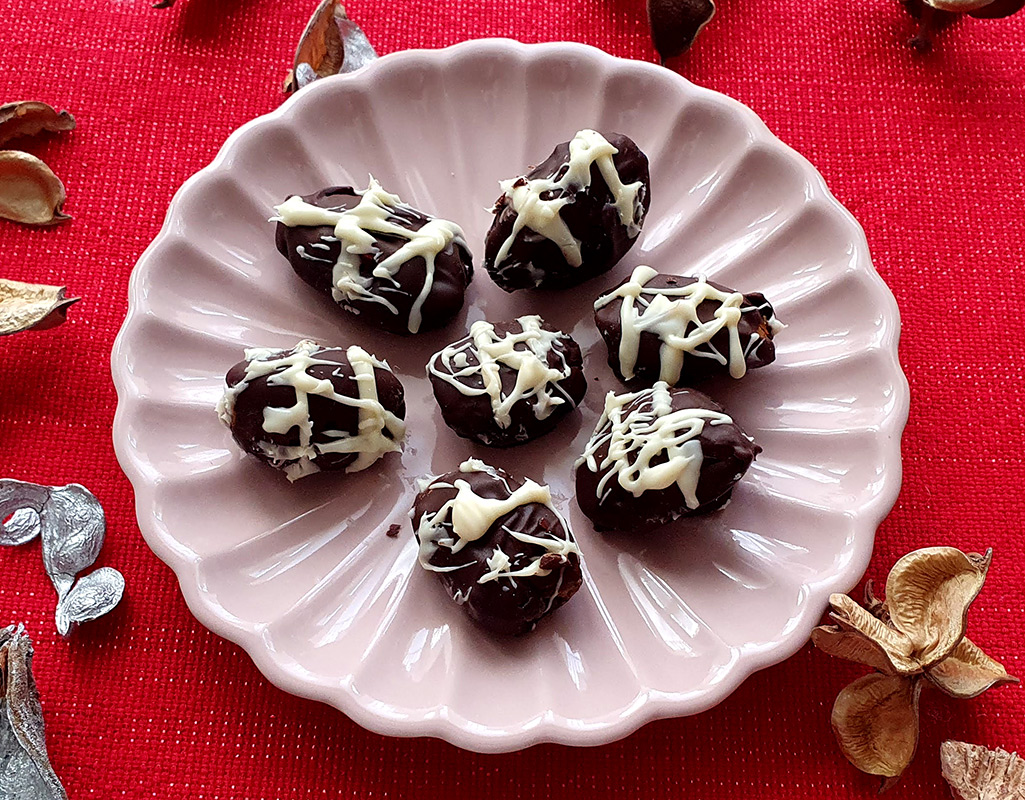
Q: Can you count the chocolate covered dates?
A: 7